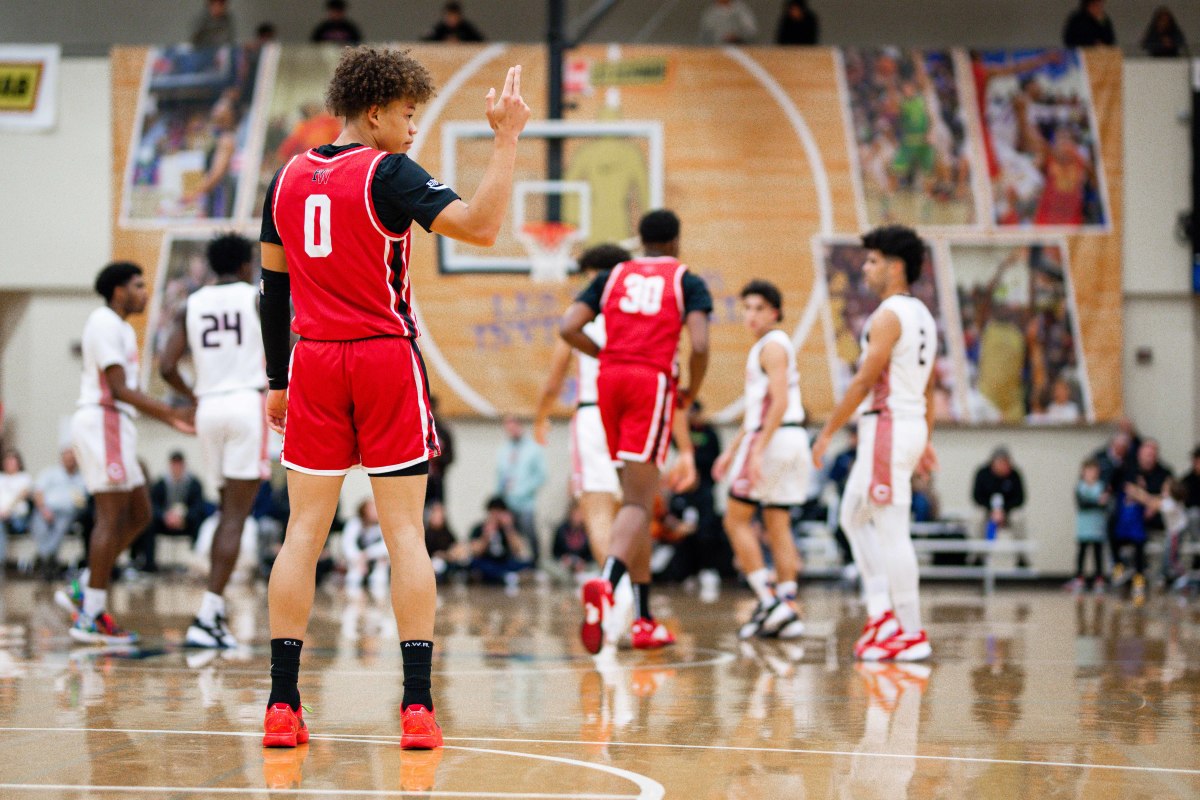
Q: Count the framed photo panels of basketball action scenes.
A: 7